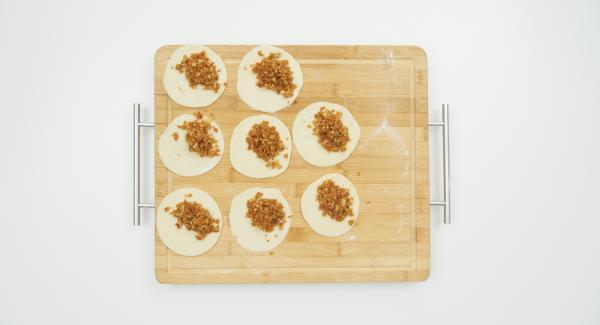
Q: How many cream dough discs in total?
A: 8